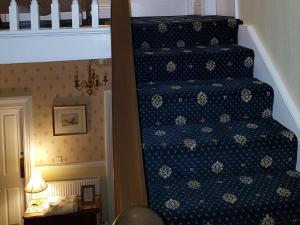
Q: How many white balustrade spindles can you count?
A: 5